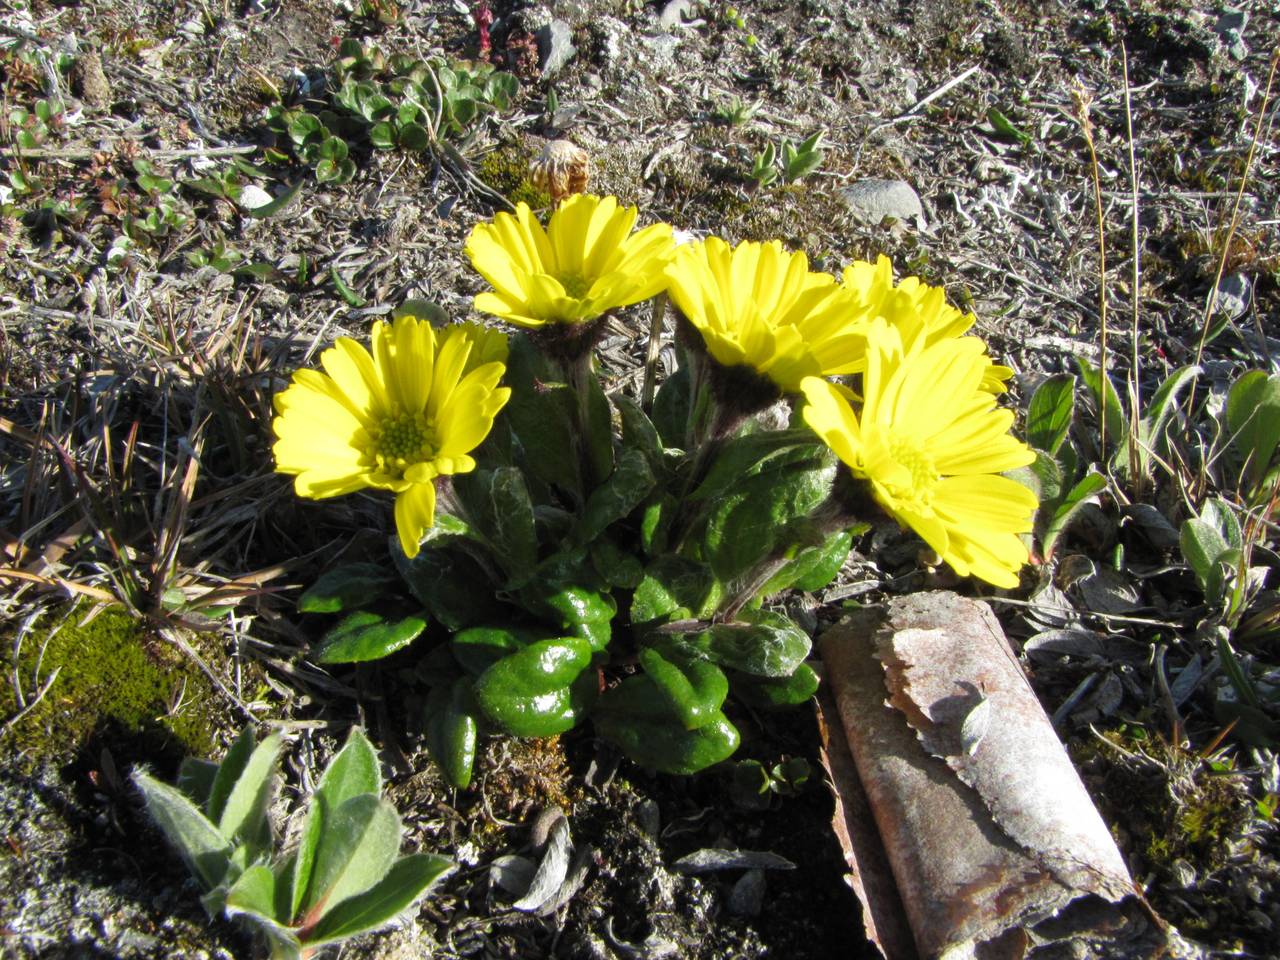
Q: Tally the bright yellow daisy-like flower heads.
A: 5